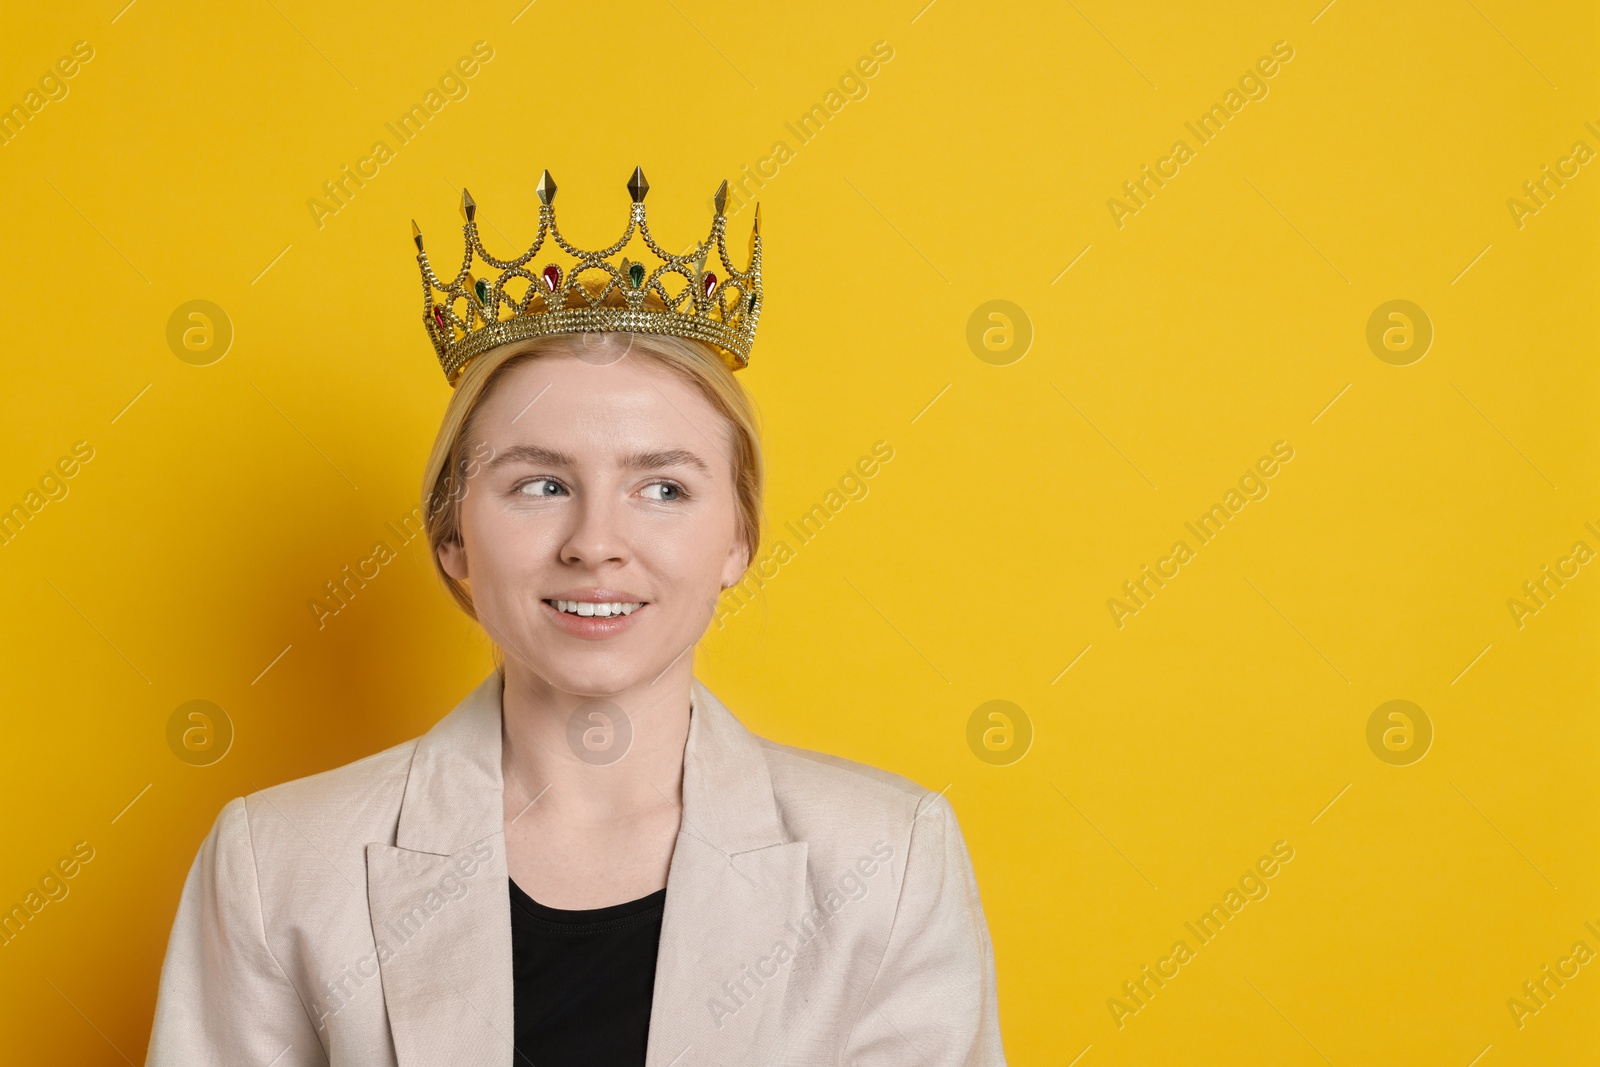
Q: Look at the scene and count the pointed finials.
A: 6